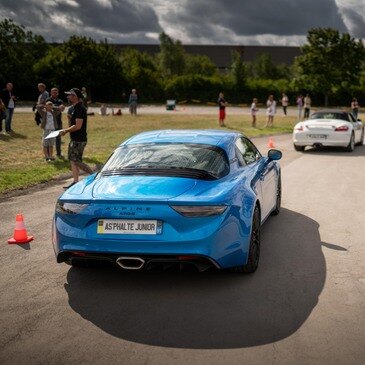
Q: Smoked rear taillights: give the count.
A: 2